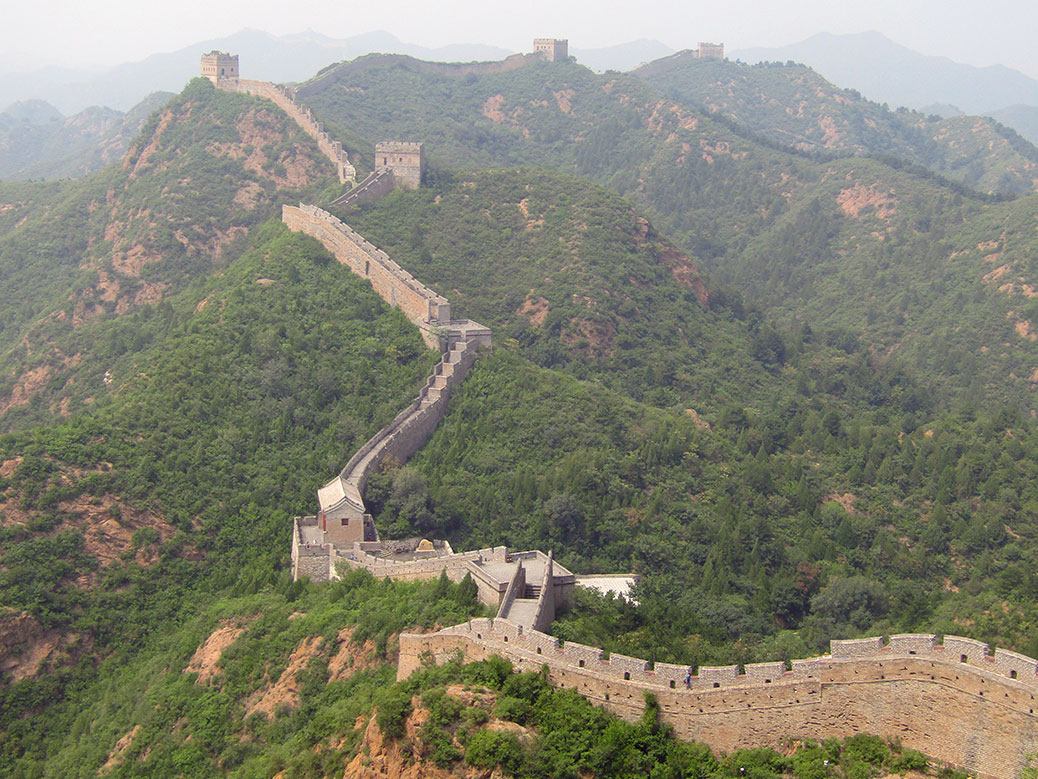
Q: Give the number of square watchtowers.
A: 4